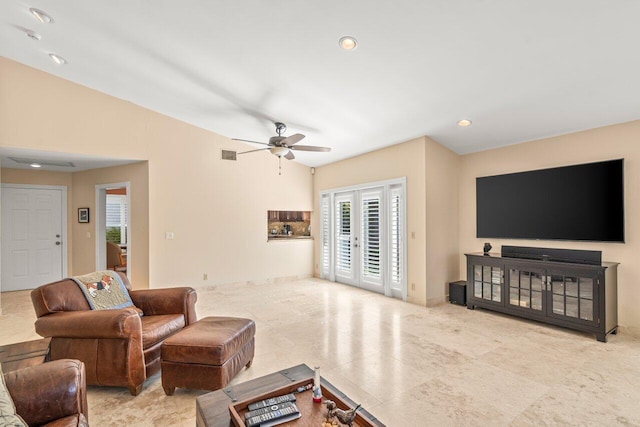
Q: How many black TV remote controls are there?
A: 3